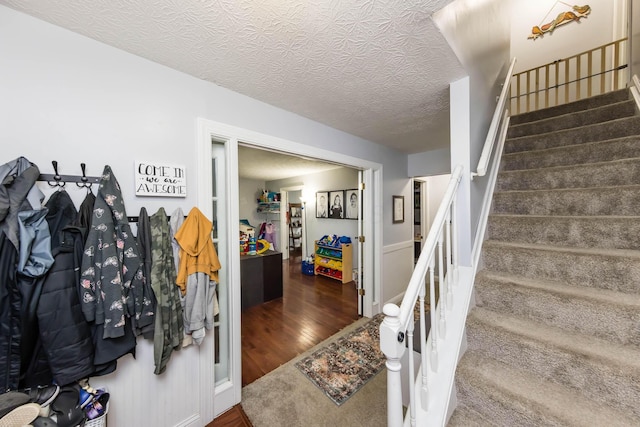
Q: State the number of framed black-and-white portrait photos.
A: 3